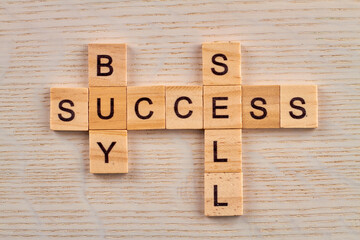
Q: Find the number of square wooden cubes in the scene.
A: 12